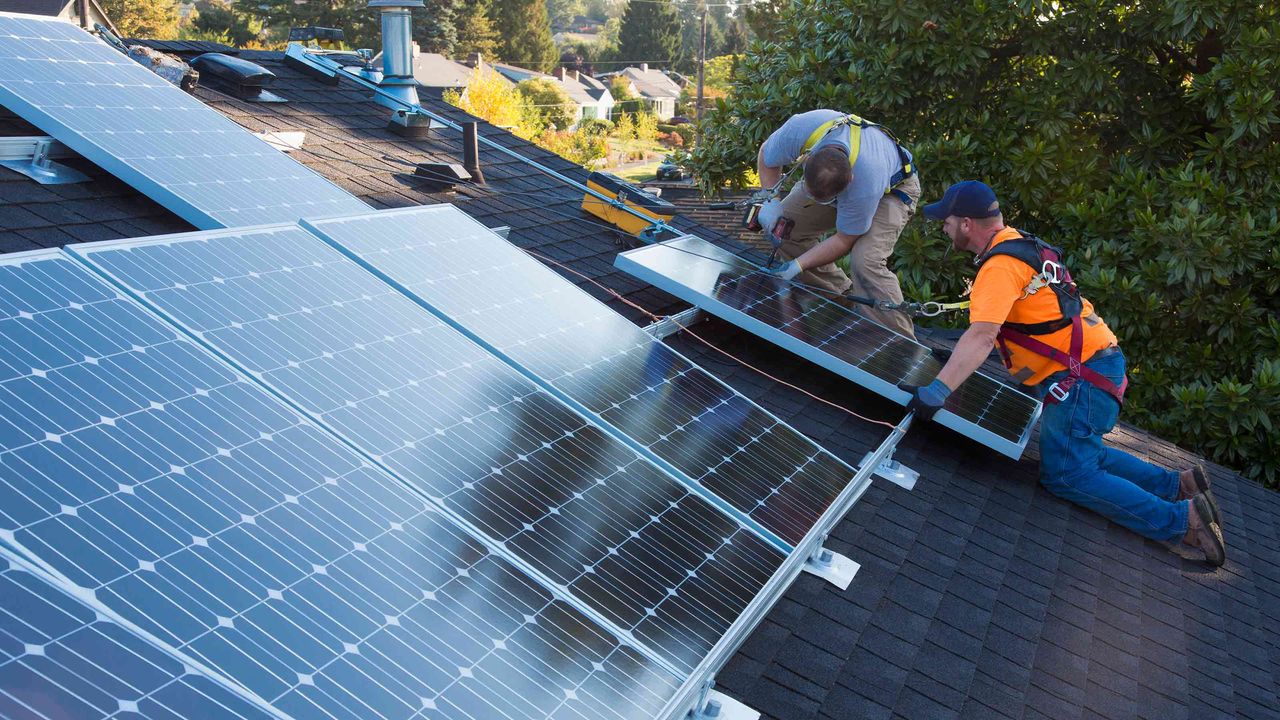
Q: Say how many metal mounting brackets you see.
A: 4